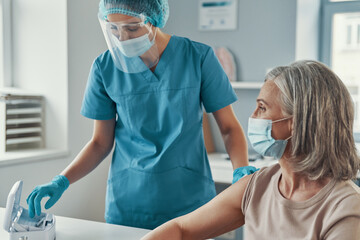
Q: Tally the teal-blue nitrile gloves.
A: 2